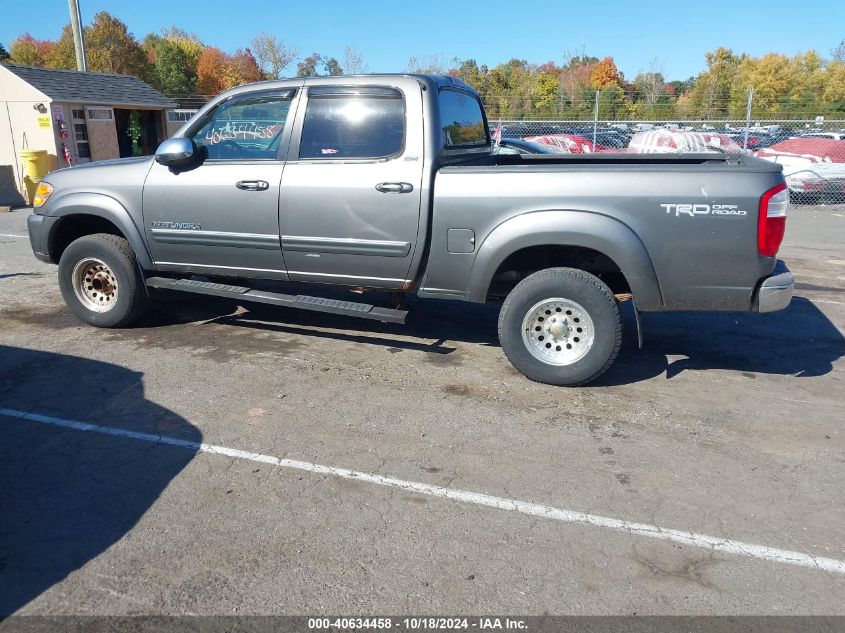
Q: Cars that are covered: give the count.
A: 3